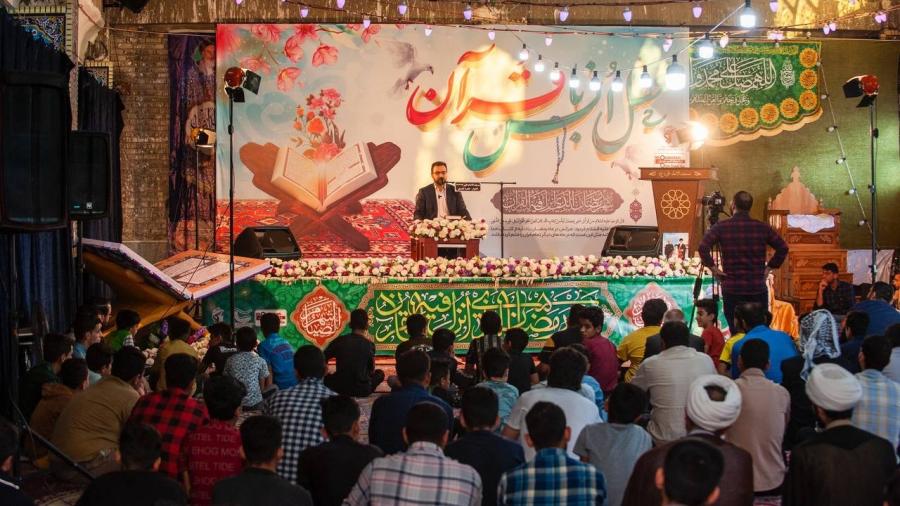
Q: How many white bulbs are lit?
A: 10